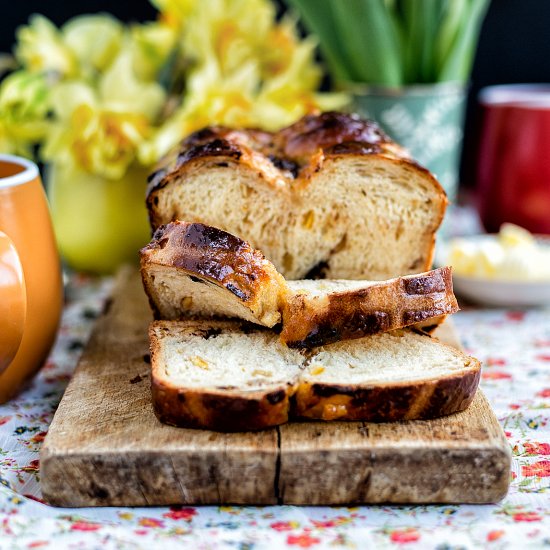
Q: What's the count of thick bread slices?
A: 2